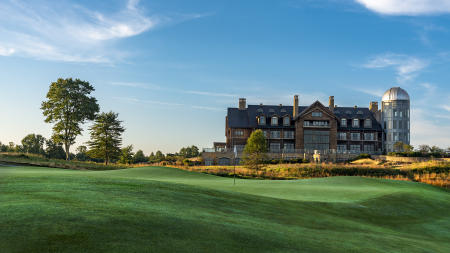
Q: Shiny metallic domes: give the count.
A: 1